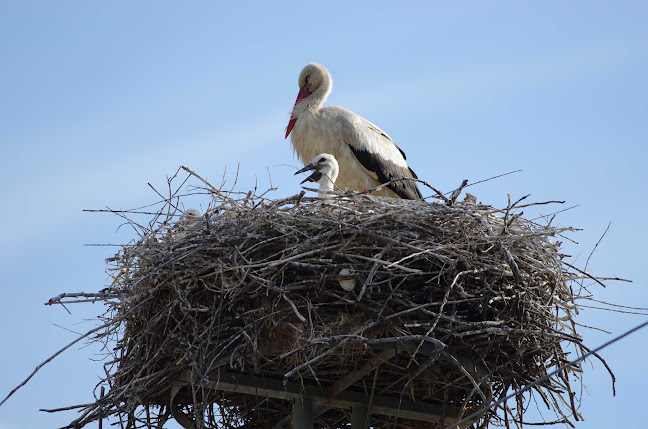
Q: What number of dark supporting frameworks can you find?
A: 1